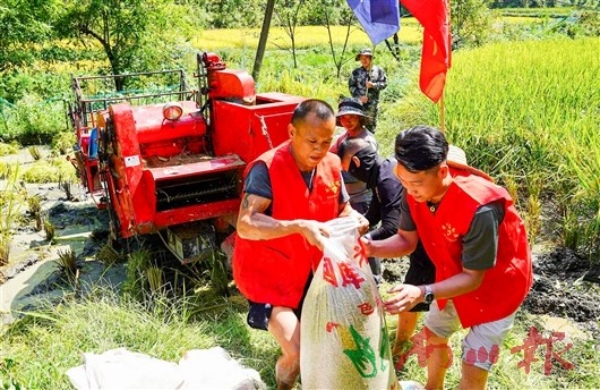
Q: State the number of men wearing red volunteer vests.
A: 2